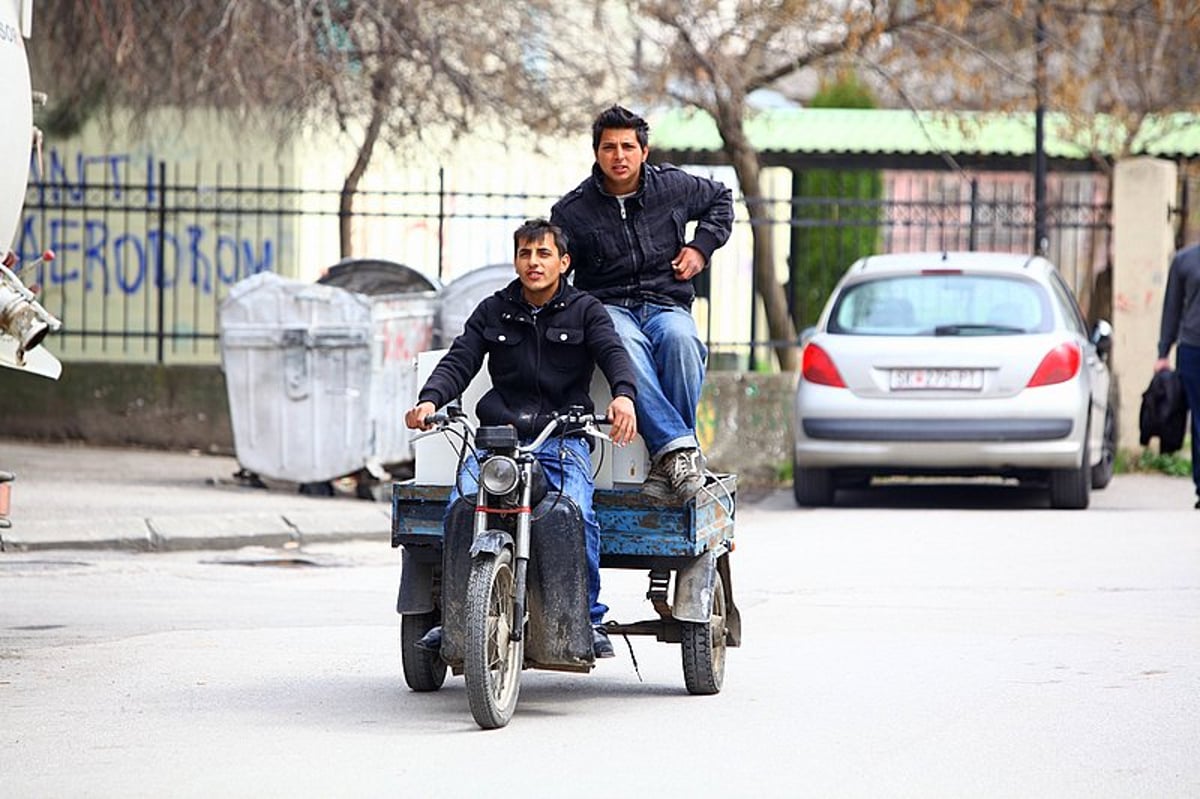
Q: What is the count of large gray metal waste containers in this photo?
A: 3